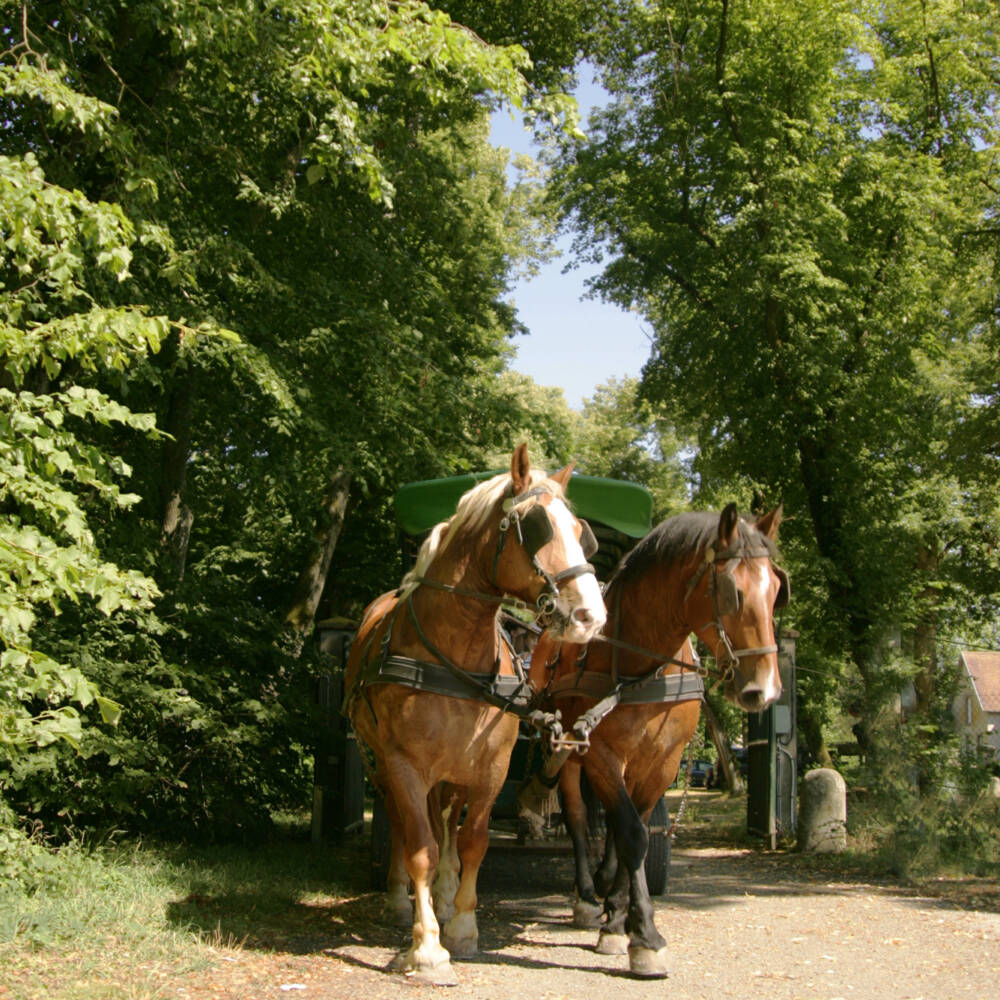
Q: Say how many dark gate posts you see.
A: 2